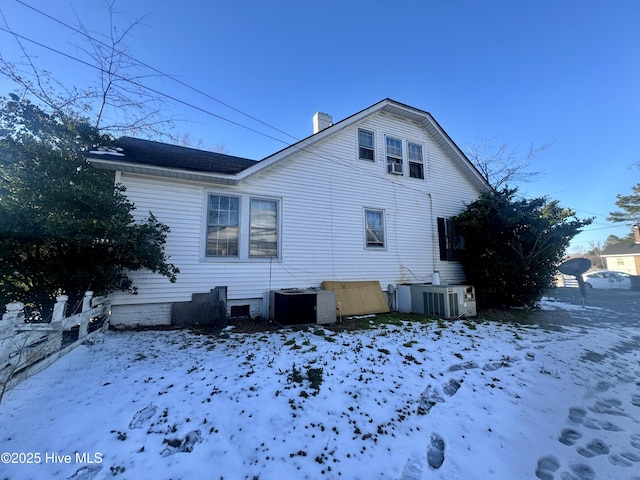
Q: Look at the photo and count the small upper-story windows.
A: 3